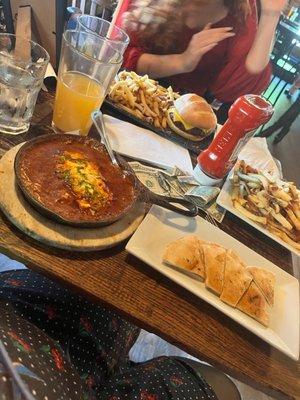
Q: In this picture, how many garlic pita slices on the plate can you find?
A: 5